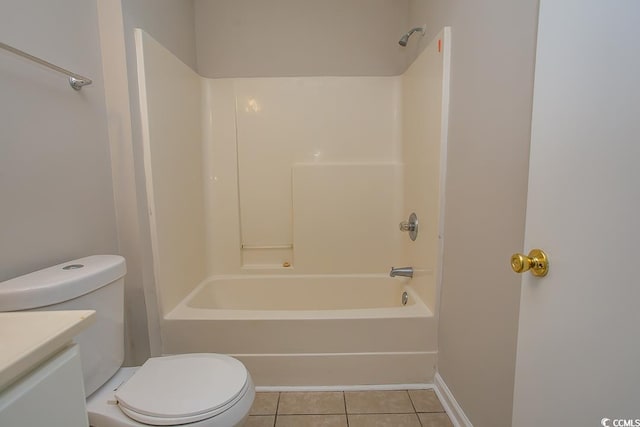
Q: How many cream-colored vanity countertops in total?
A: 1